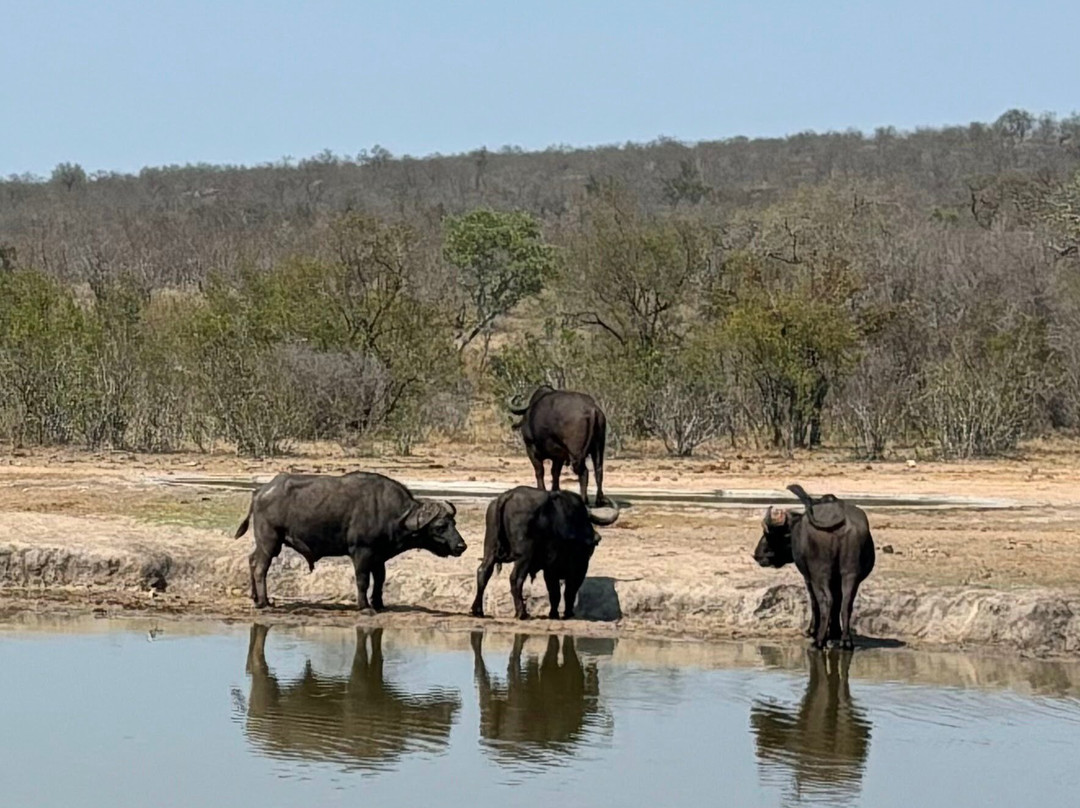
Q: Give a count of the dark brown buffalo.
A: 4